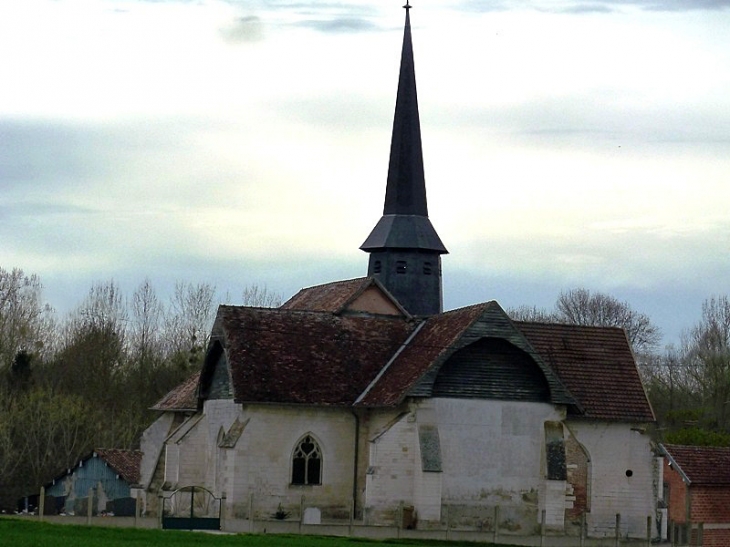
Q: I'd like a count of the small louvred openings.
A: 3